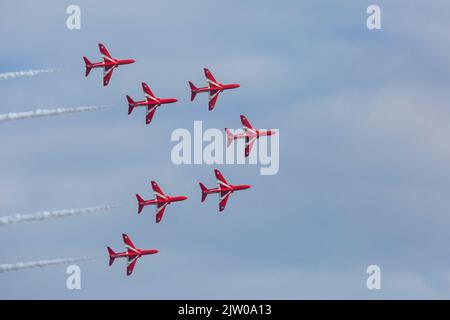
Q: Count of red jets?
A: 7